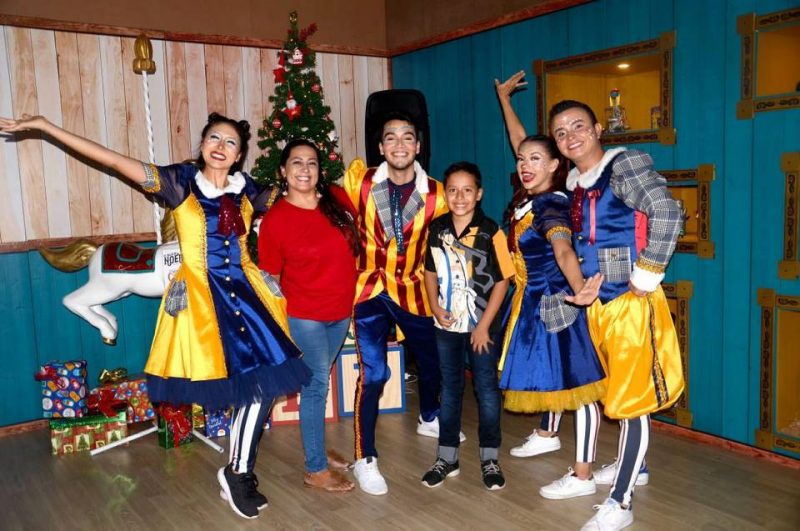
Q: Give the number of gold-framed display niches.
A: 6